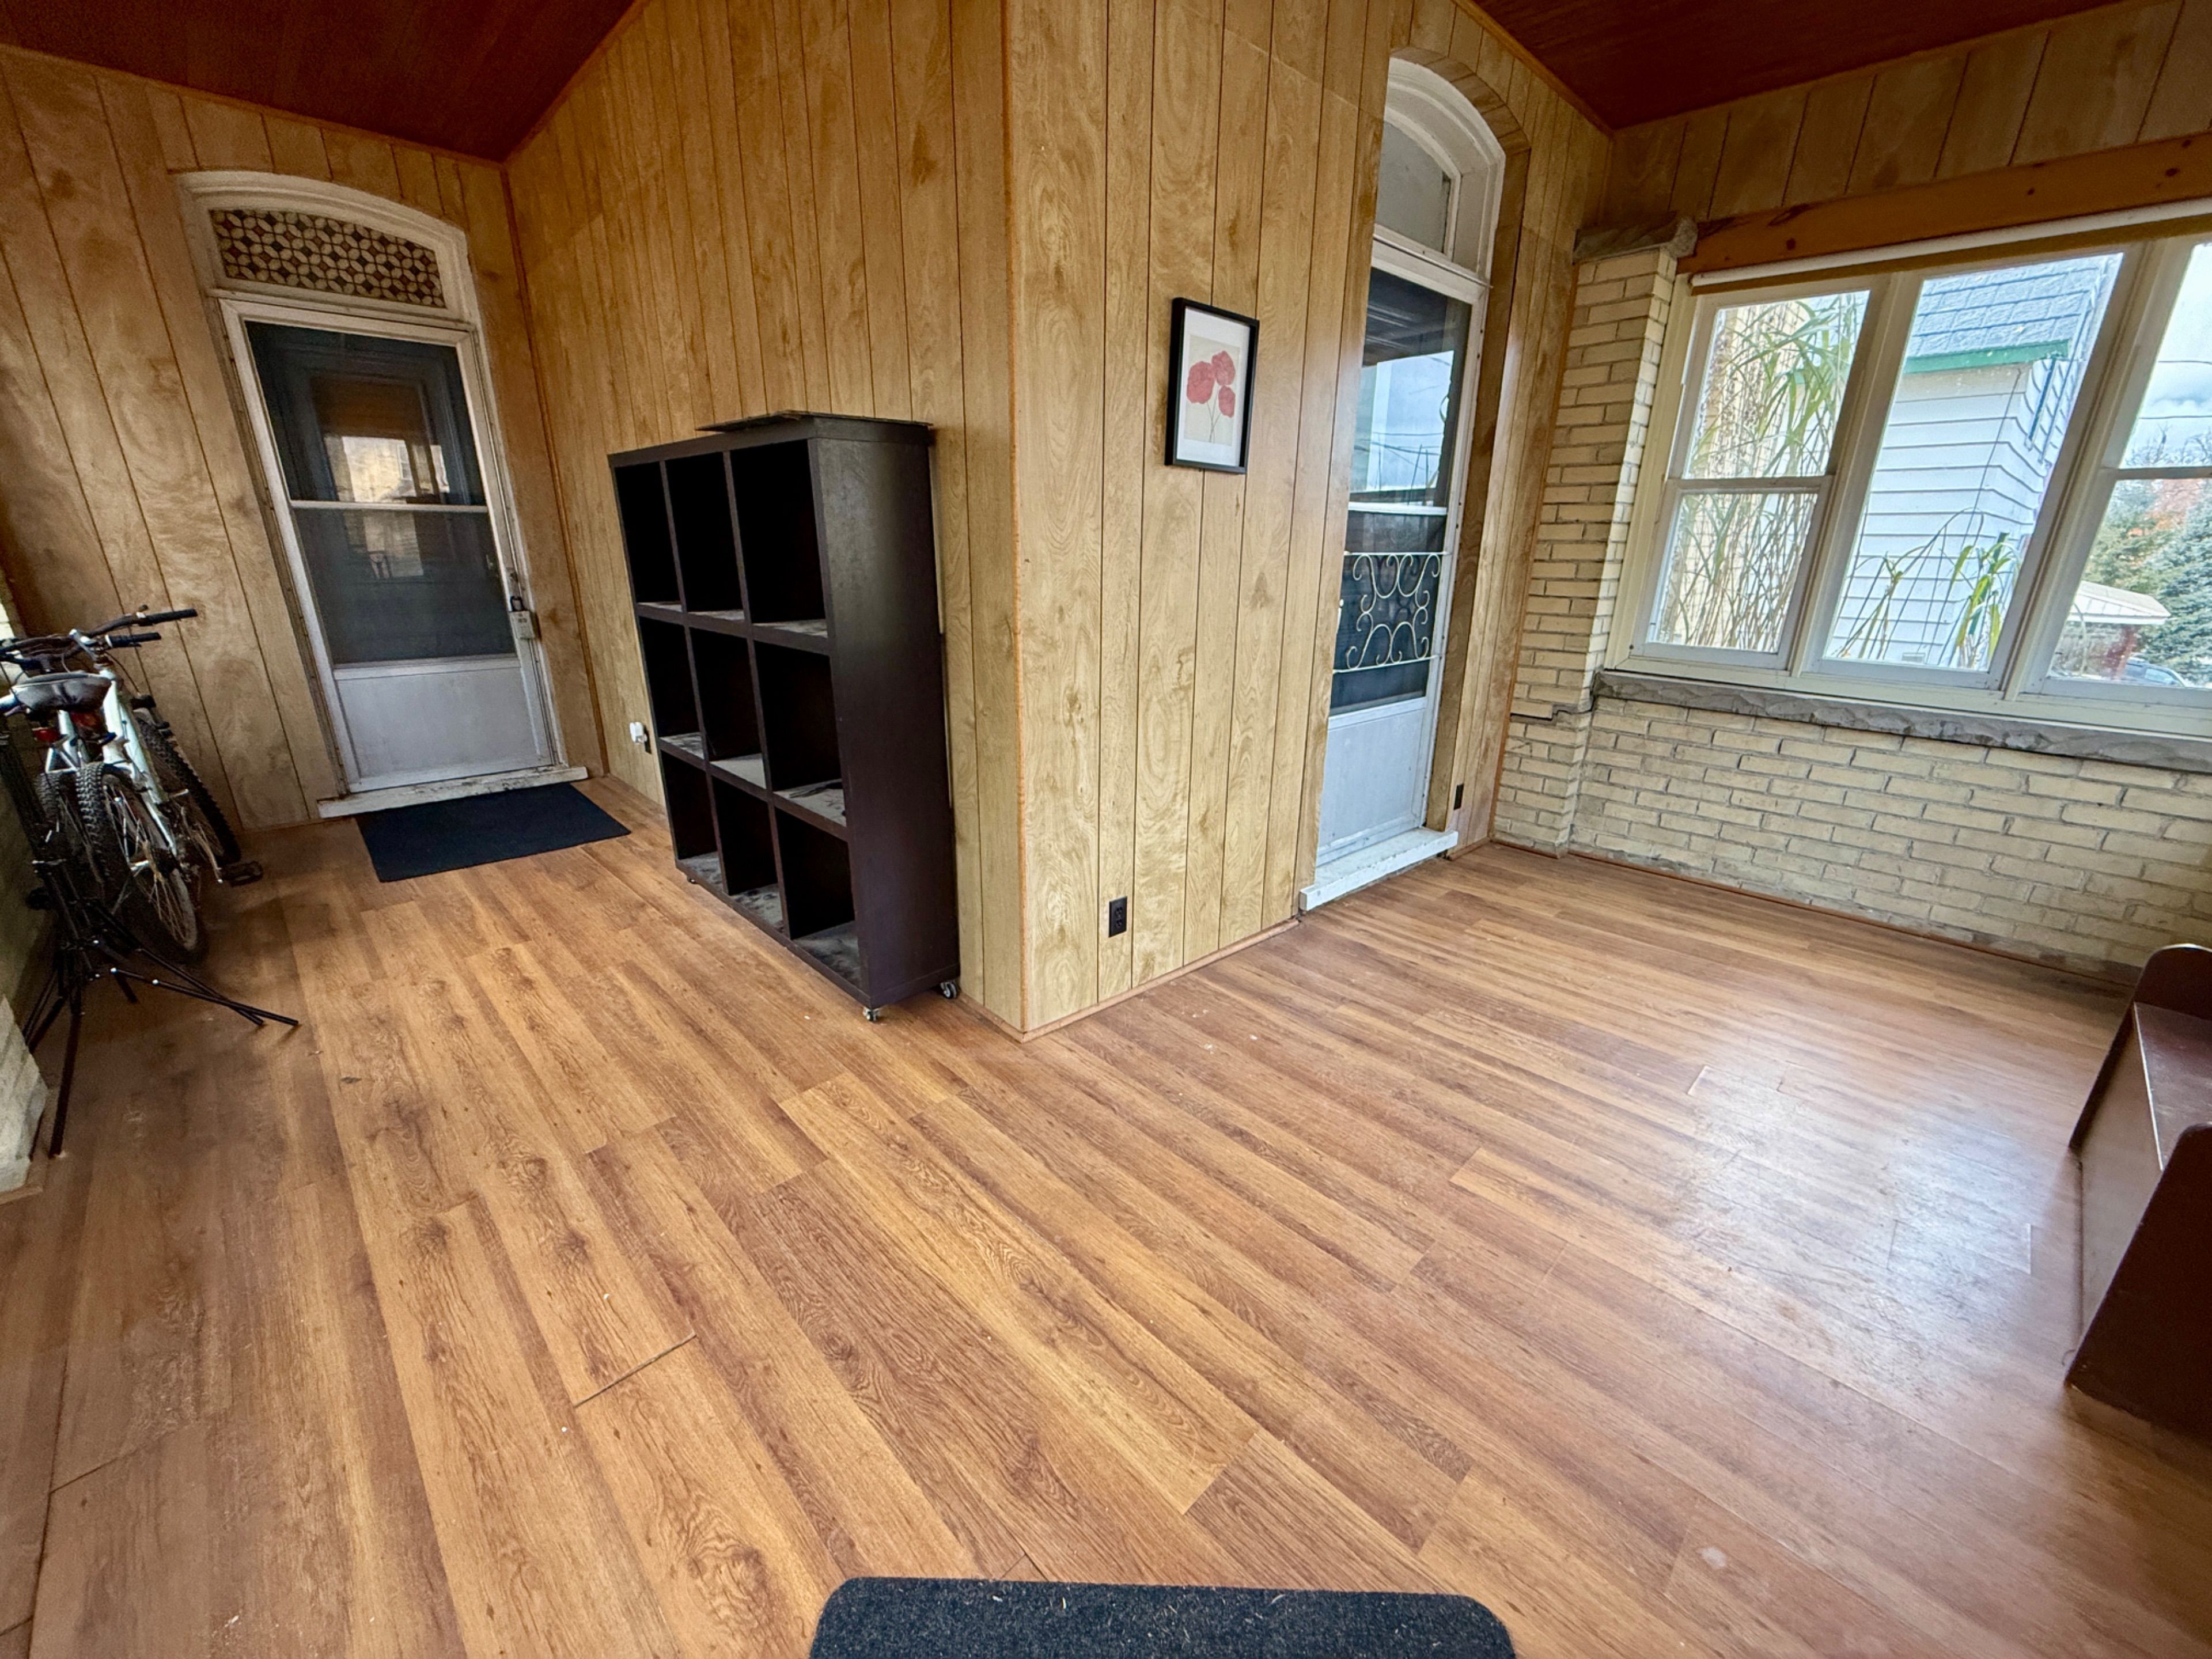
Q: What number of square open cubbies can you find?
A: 9